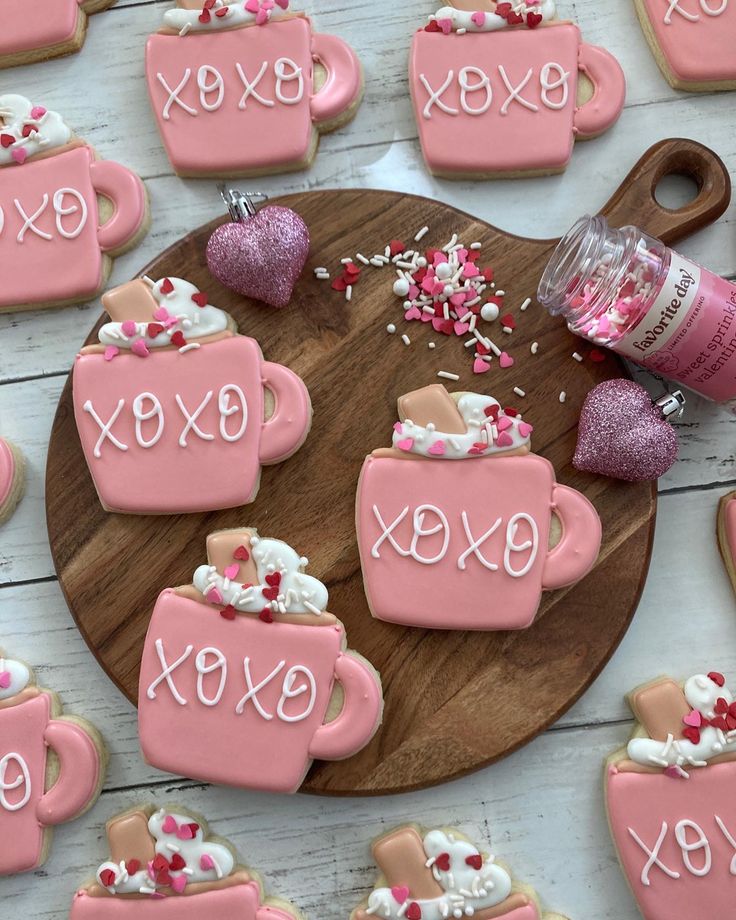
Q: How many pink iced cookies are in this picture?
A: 14